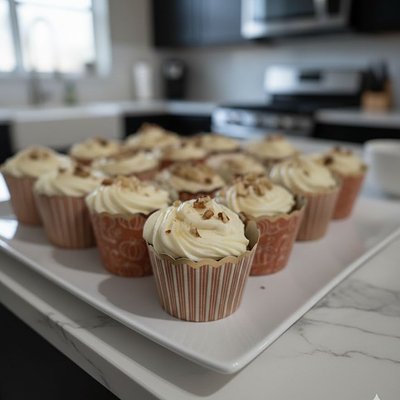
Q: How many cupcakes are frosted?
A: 15